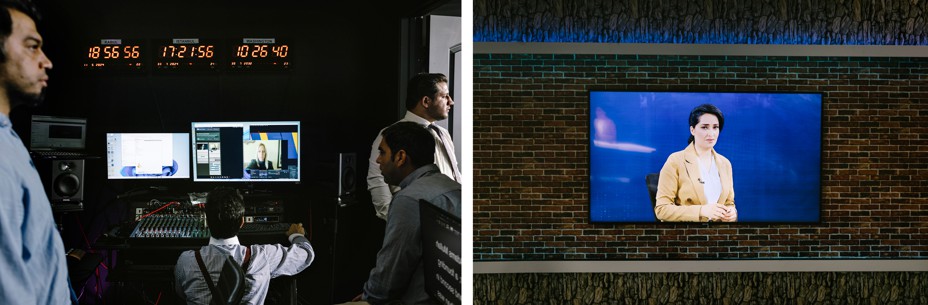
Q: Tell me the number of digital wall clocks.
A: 3